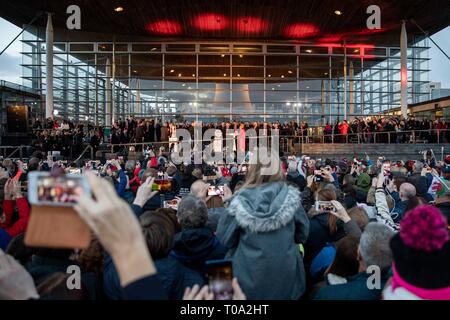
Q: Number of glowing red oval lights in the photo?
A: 4